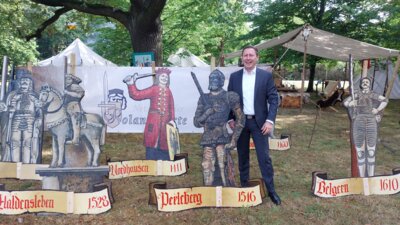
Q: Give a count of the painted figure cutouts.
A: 5